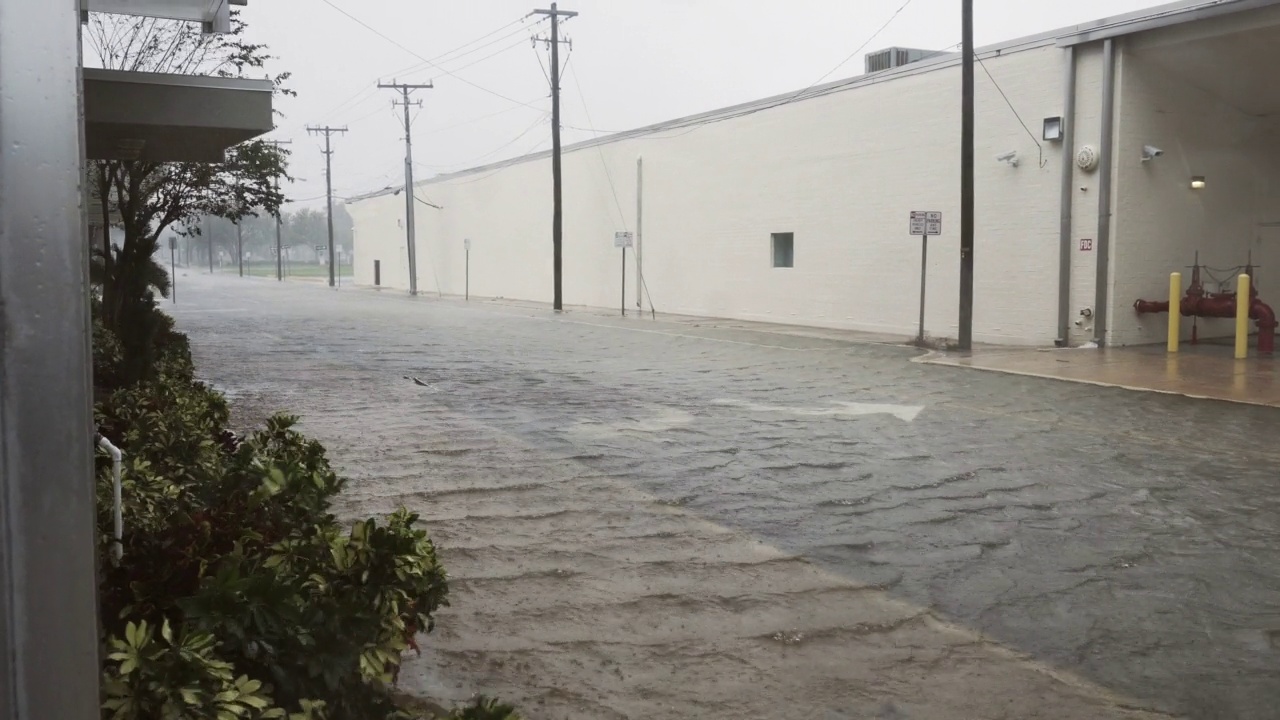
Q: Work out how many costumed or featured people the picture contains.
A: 0